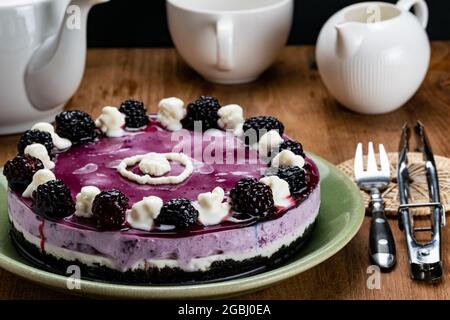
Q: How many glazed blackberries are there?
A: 12